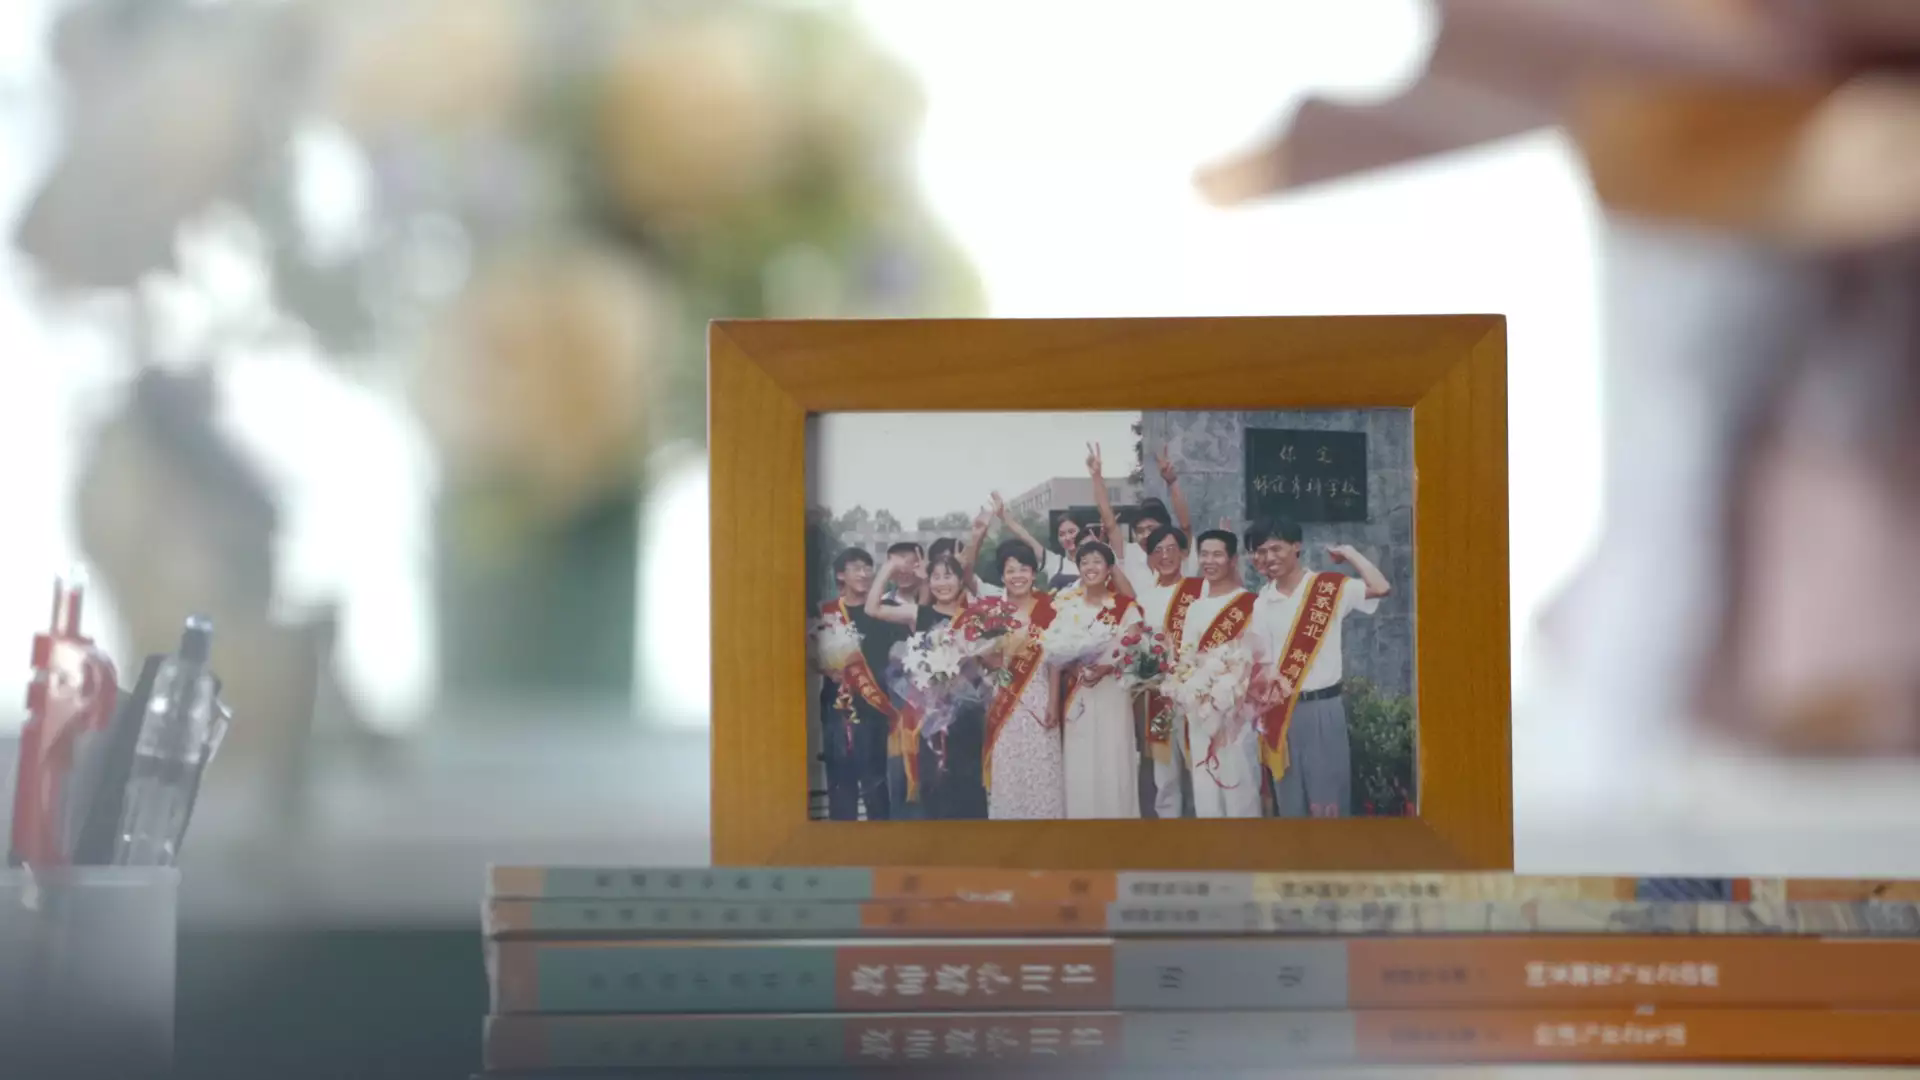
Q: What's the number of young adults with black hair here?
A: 13